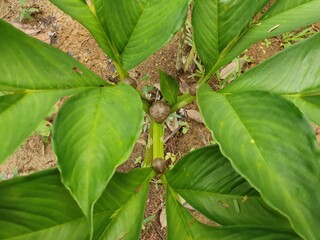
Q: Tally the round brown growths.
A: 4